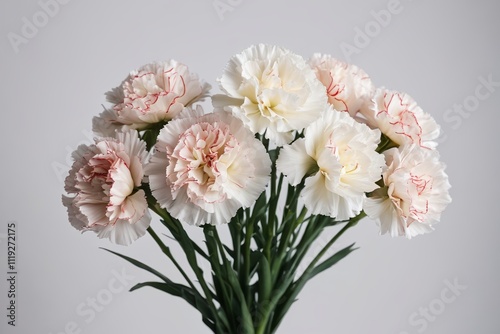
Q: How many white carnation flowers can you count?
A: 2